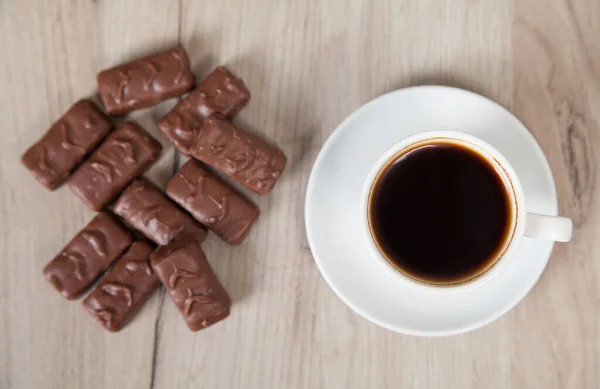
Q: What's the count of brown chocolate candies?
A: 10